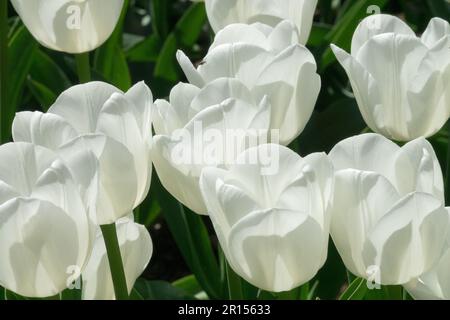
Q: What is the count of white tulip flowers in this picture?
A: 11